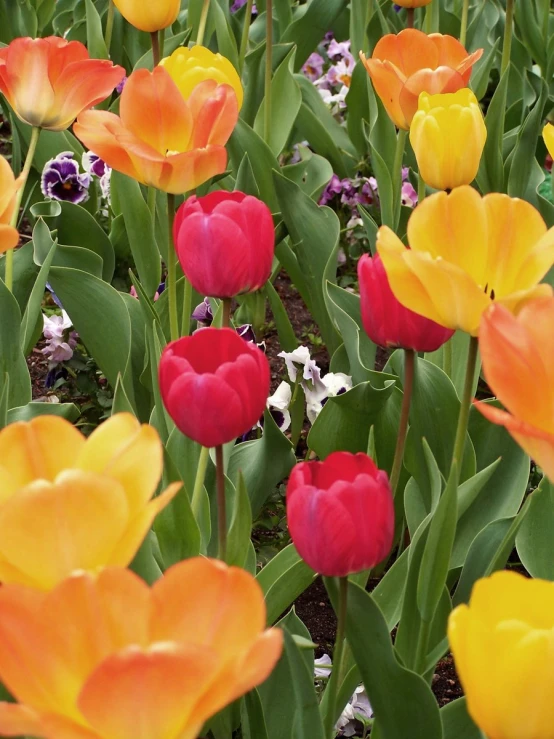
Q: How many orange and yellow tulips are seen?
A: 14